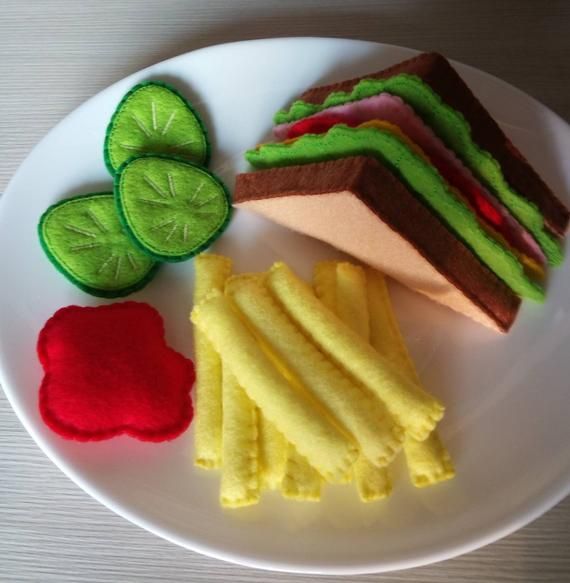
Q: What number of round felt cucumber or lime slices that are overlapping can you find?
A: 3